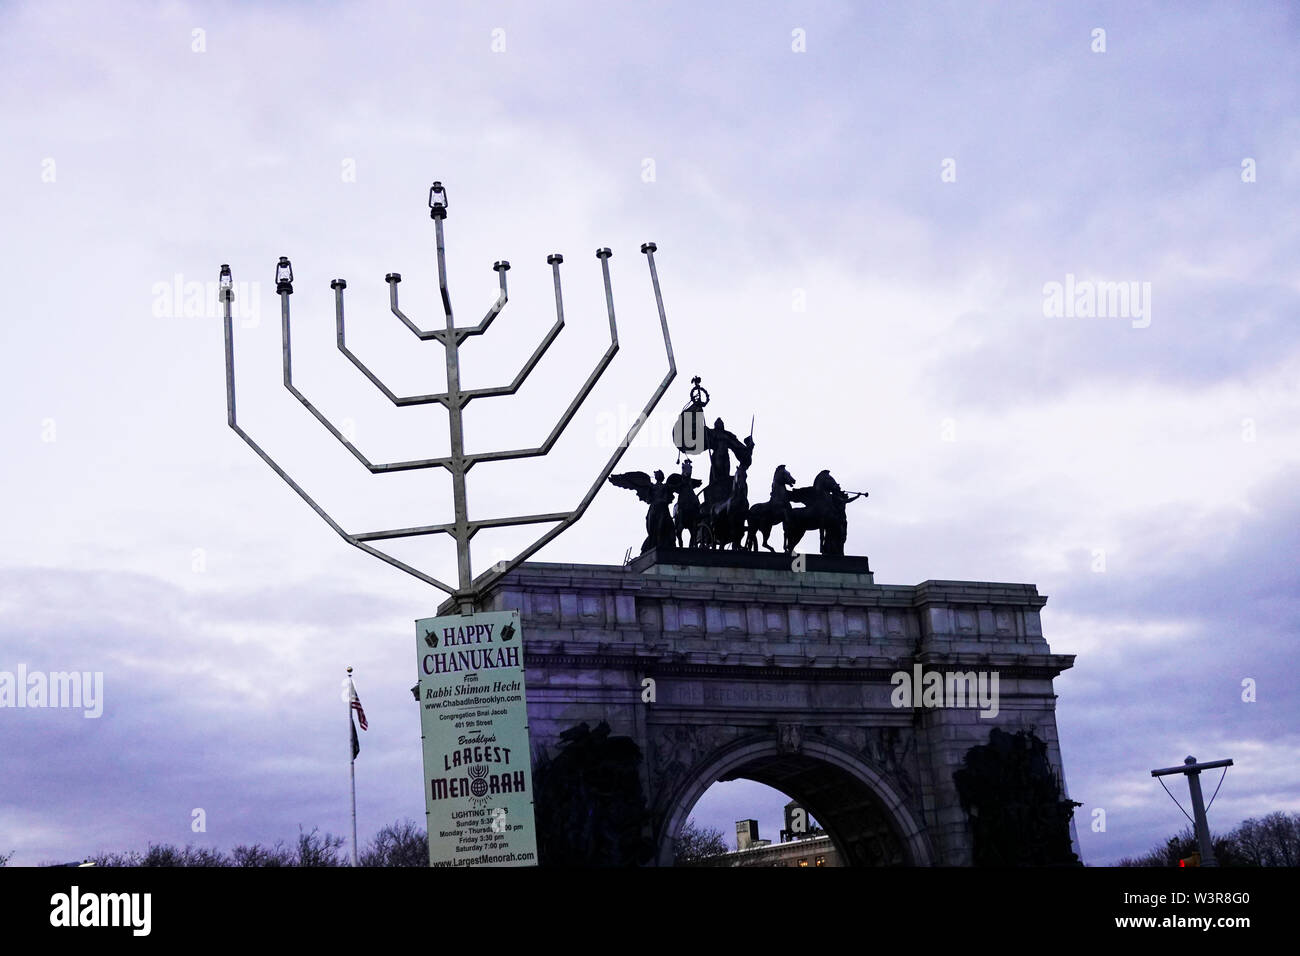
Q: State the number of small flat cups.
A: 6